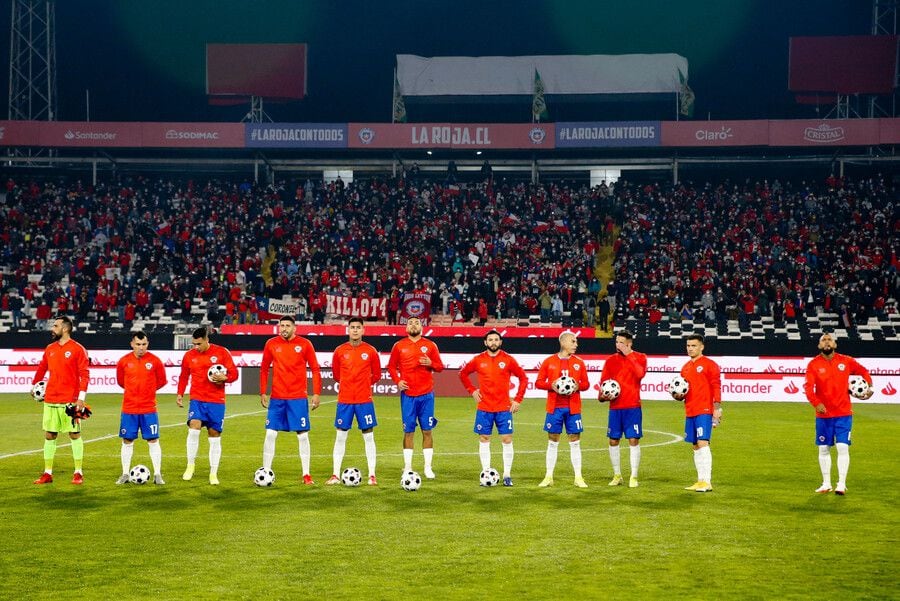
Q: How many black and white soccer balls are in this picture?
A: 11